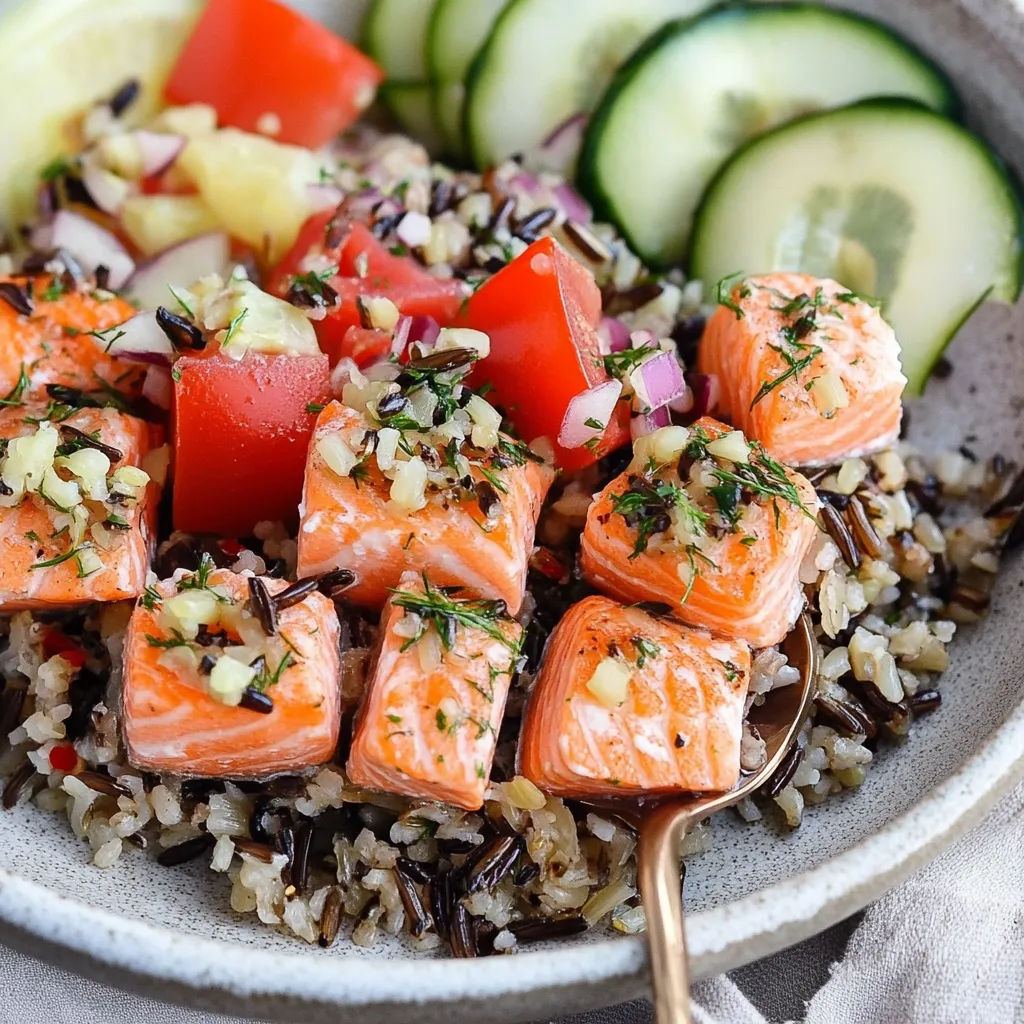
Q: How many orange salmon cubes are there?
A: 8